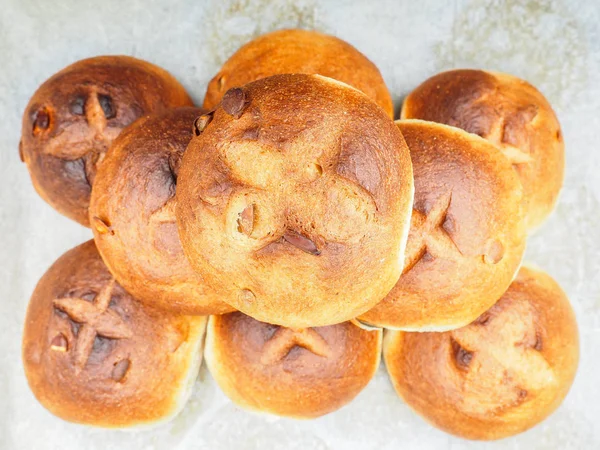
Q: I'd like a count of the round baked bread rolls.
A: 9